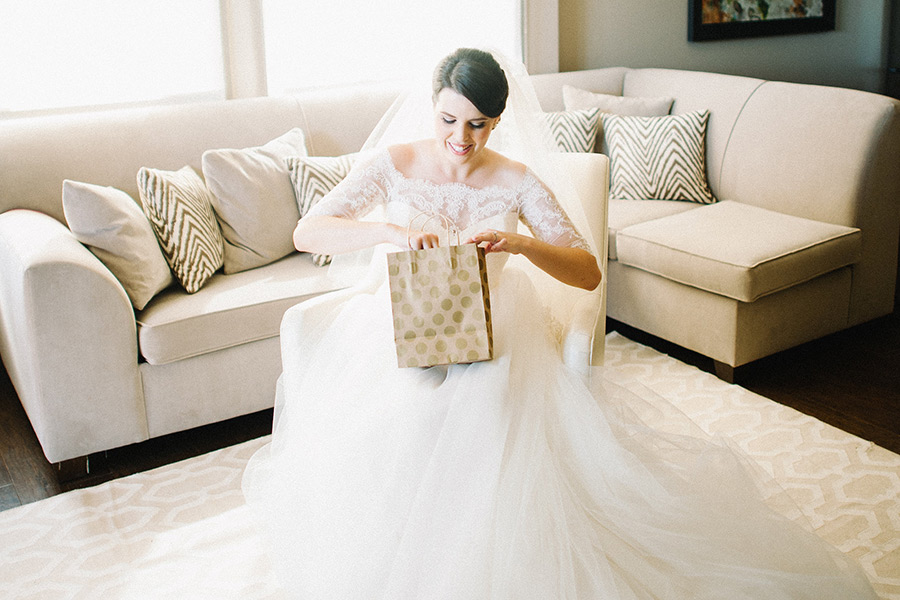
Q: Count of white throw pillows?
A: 3